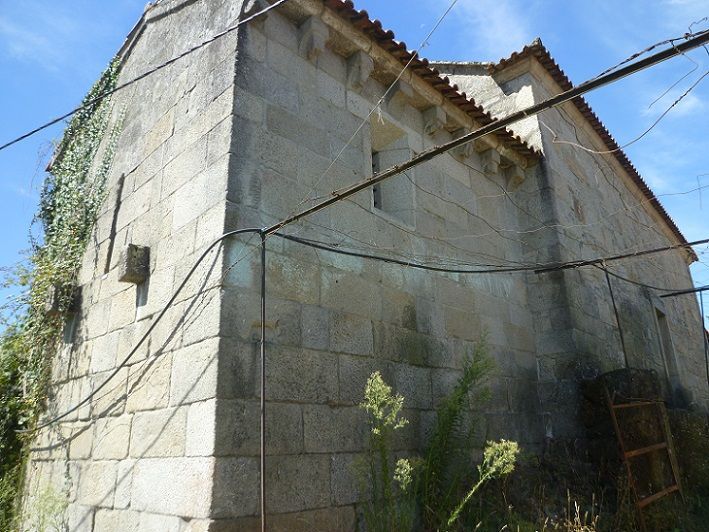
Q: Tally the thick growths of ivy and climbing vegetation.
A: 1